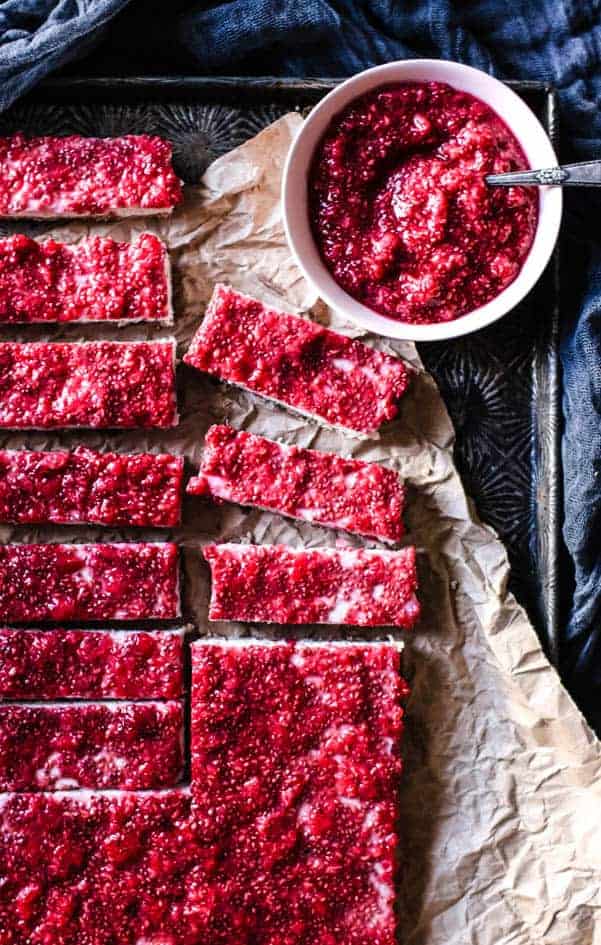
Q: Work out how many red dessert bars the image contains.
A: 10